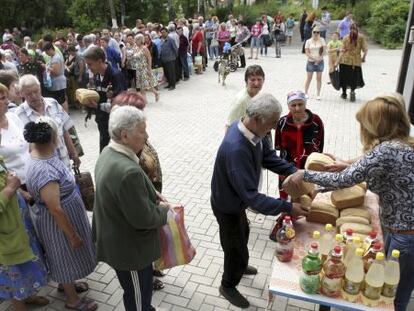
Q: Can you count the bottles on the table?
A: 13